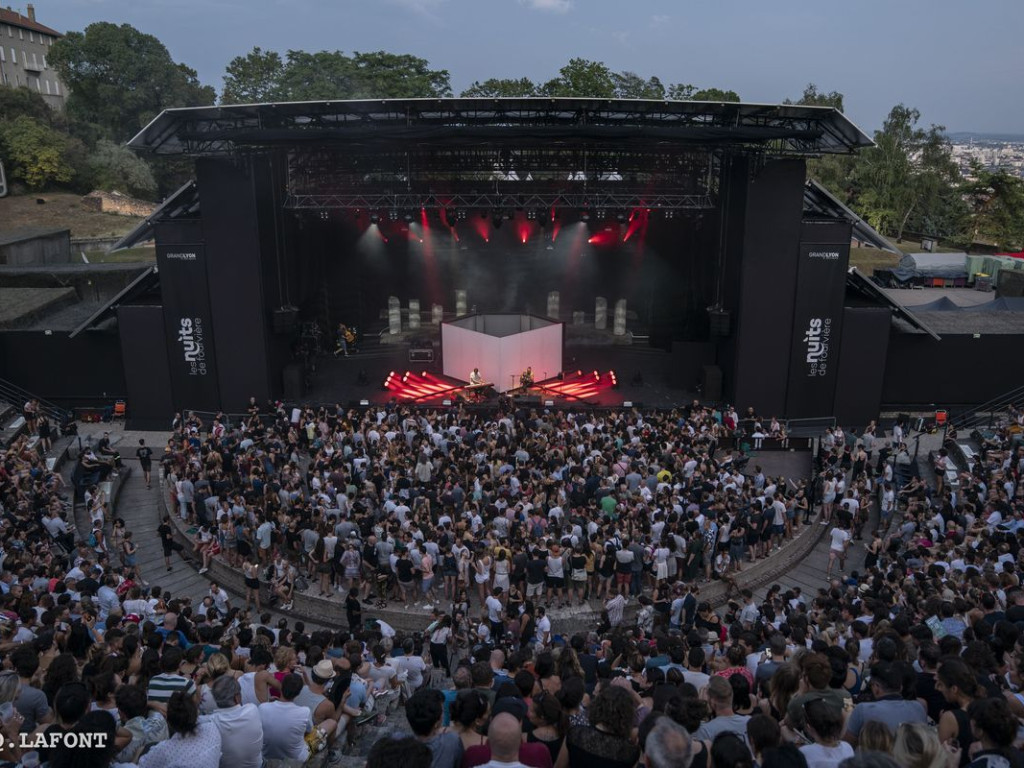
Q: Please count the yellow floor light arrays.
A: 0